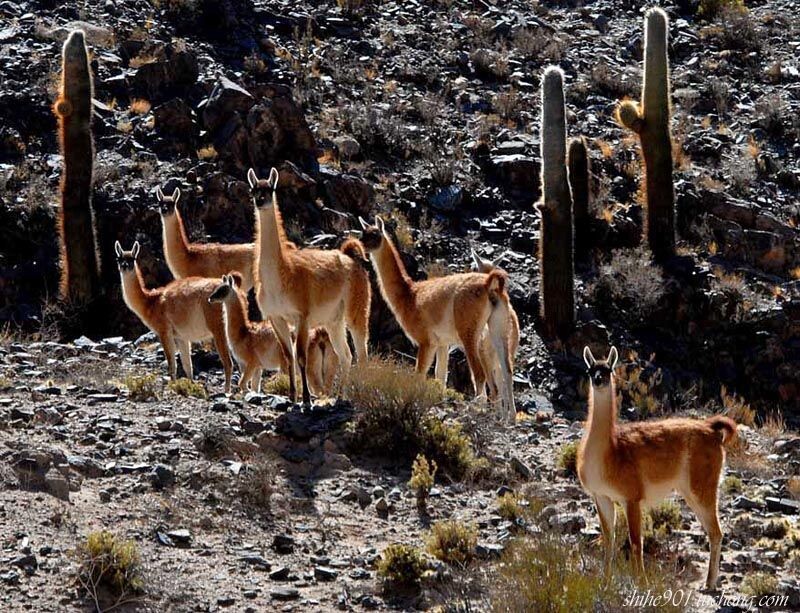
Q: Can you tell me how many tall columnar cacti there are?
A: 4